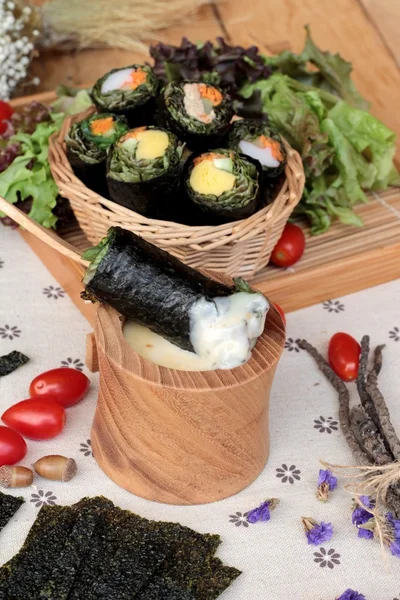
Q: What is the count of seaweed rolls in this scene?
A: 7